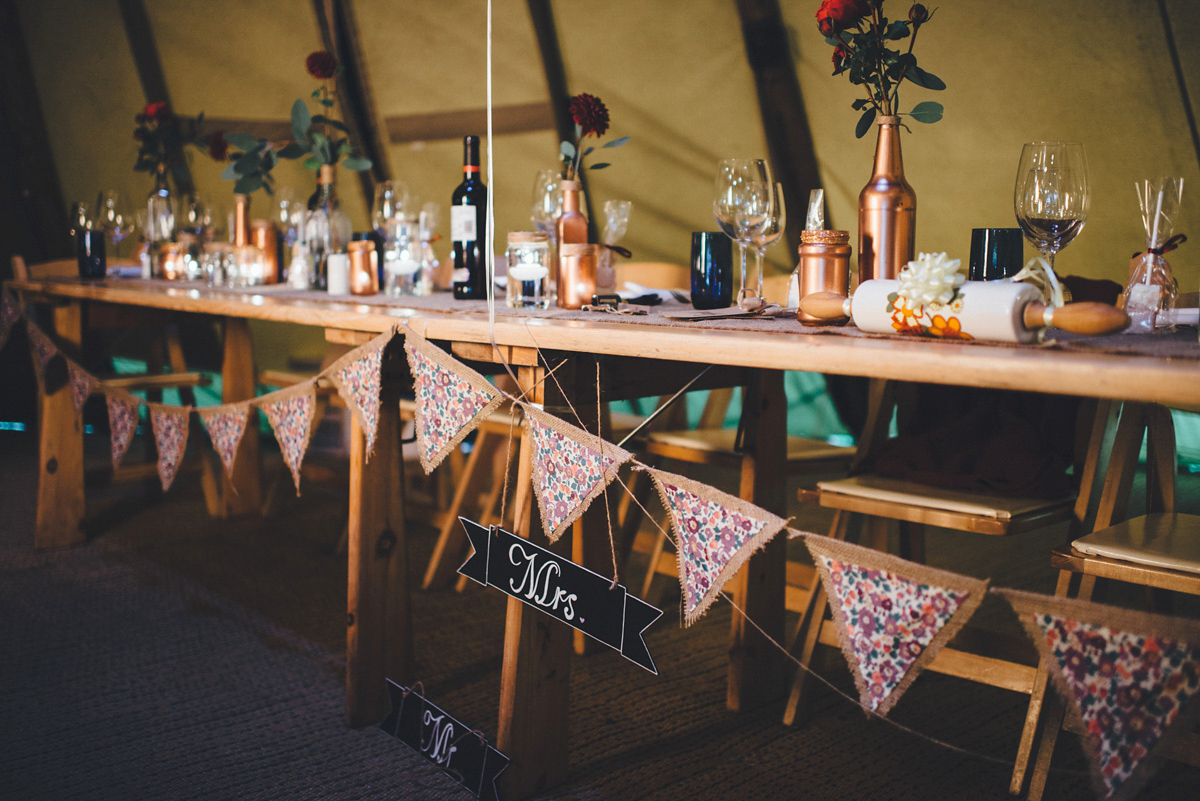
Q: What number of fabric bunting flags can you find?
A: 13